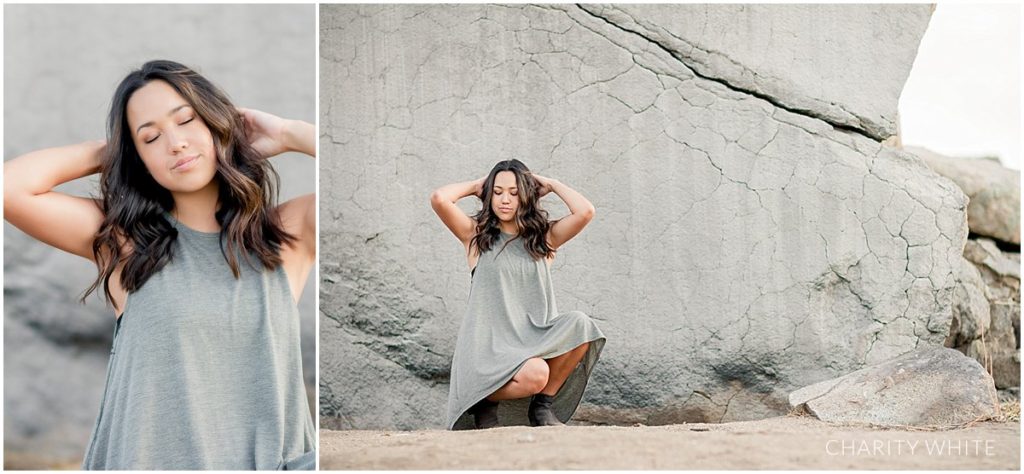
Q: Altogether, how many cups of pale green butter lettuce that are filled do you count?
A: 0